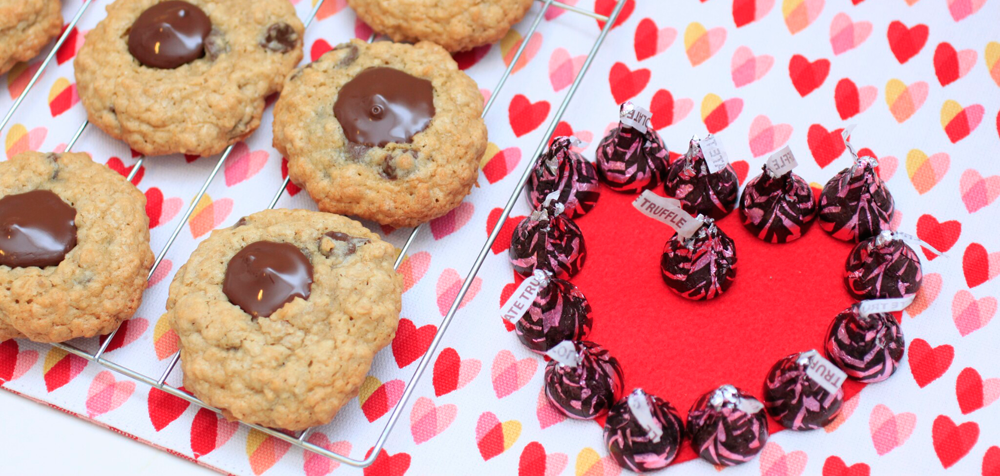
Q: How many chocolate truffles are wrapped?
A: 14